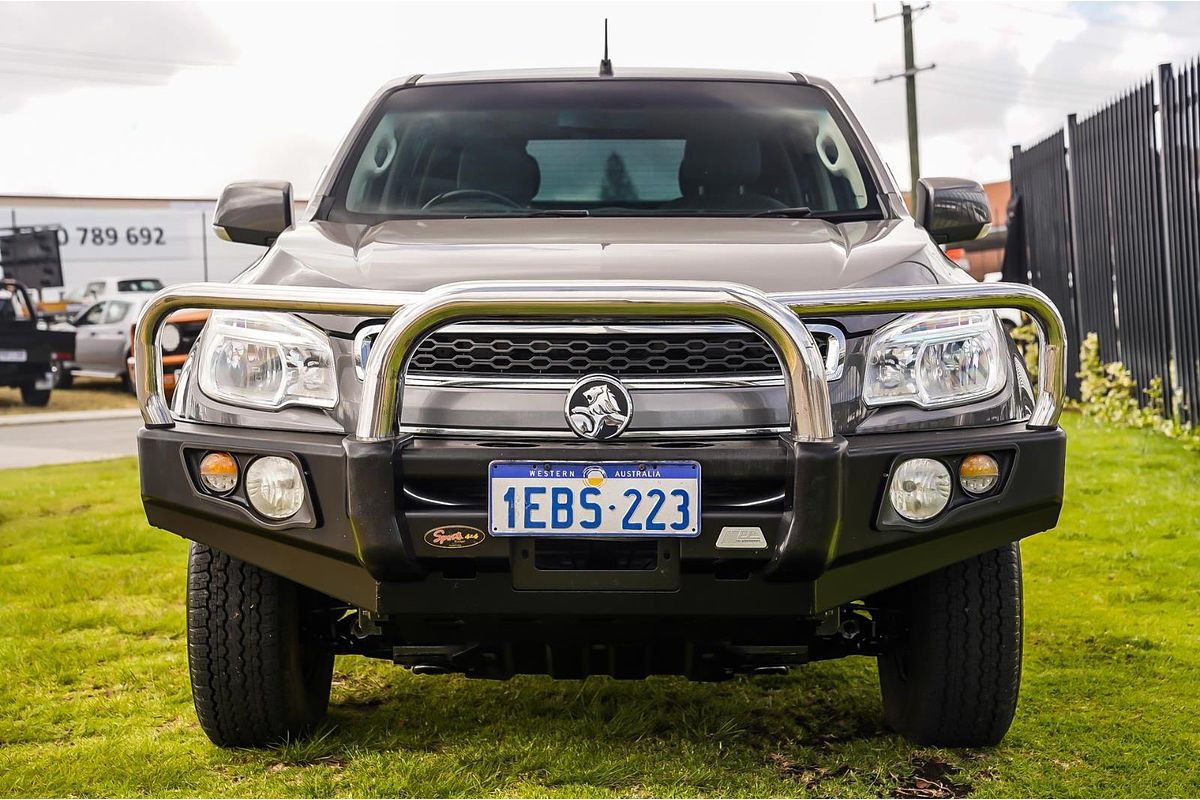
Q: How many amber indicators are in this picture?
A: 2